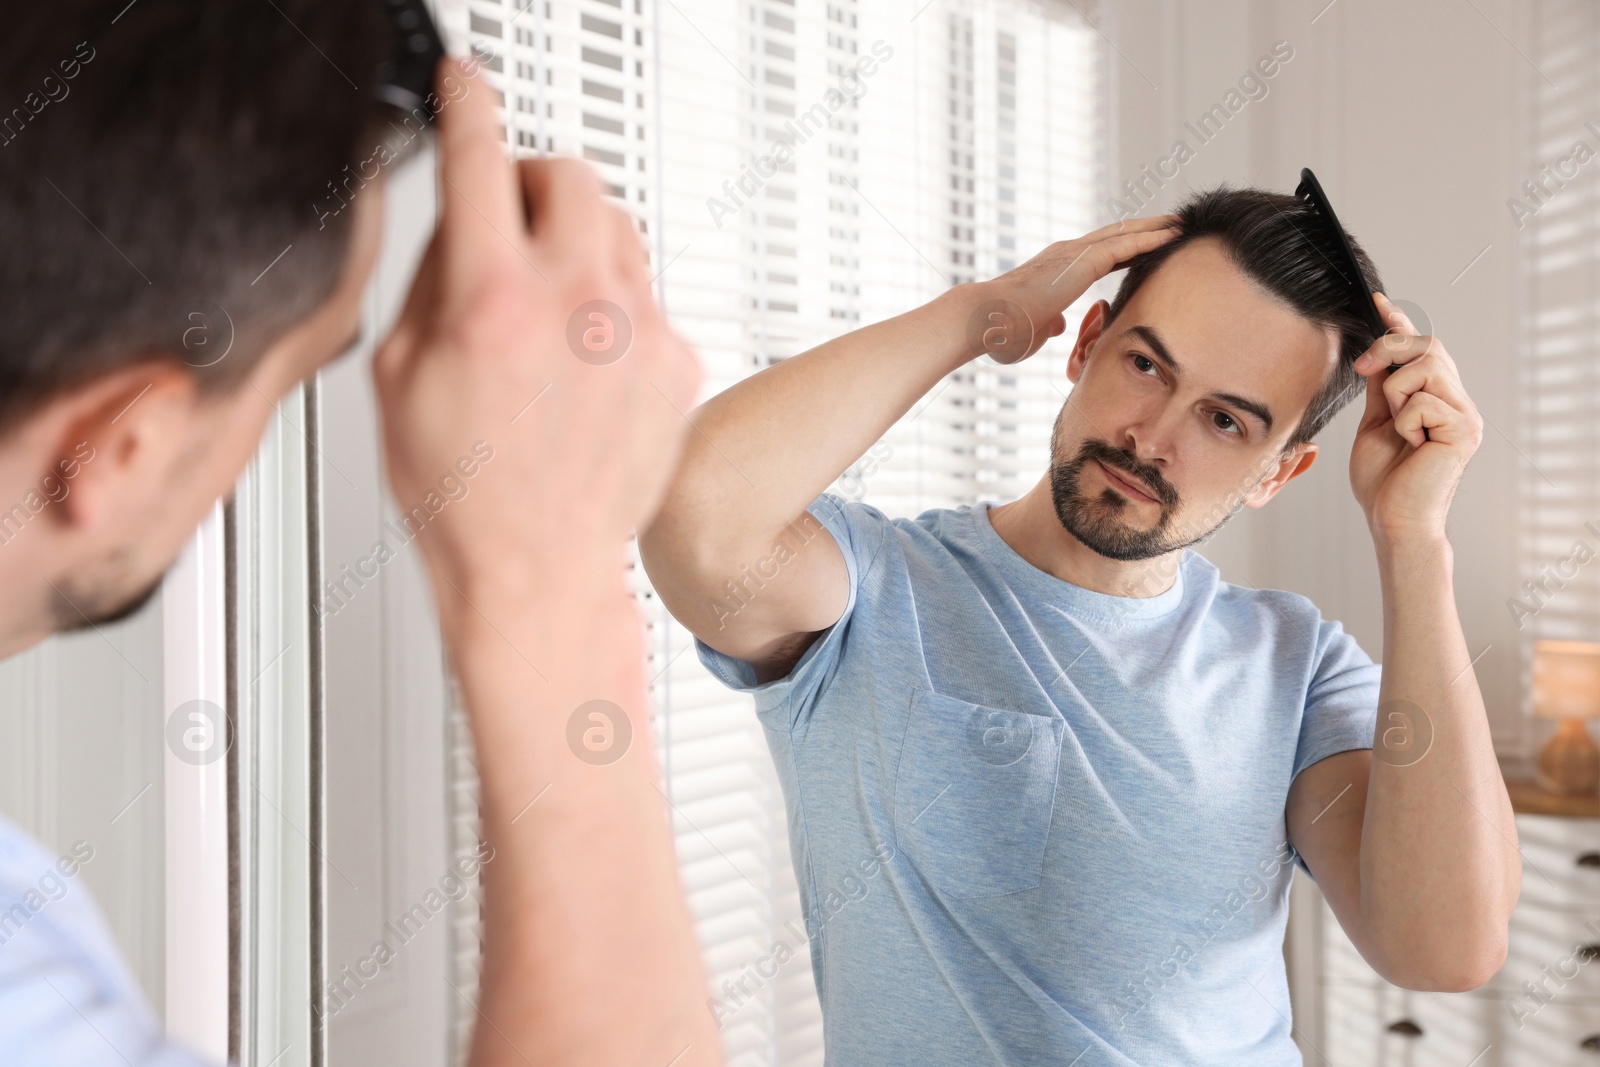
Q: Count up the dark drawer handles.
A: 4